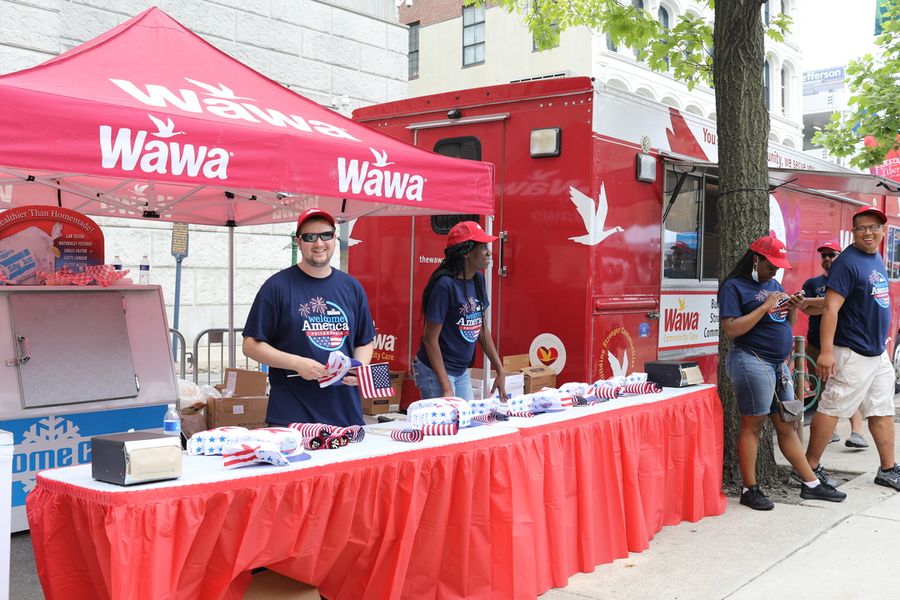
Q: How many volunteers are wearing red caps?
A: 5